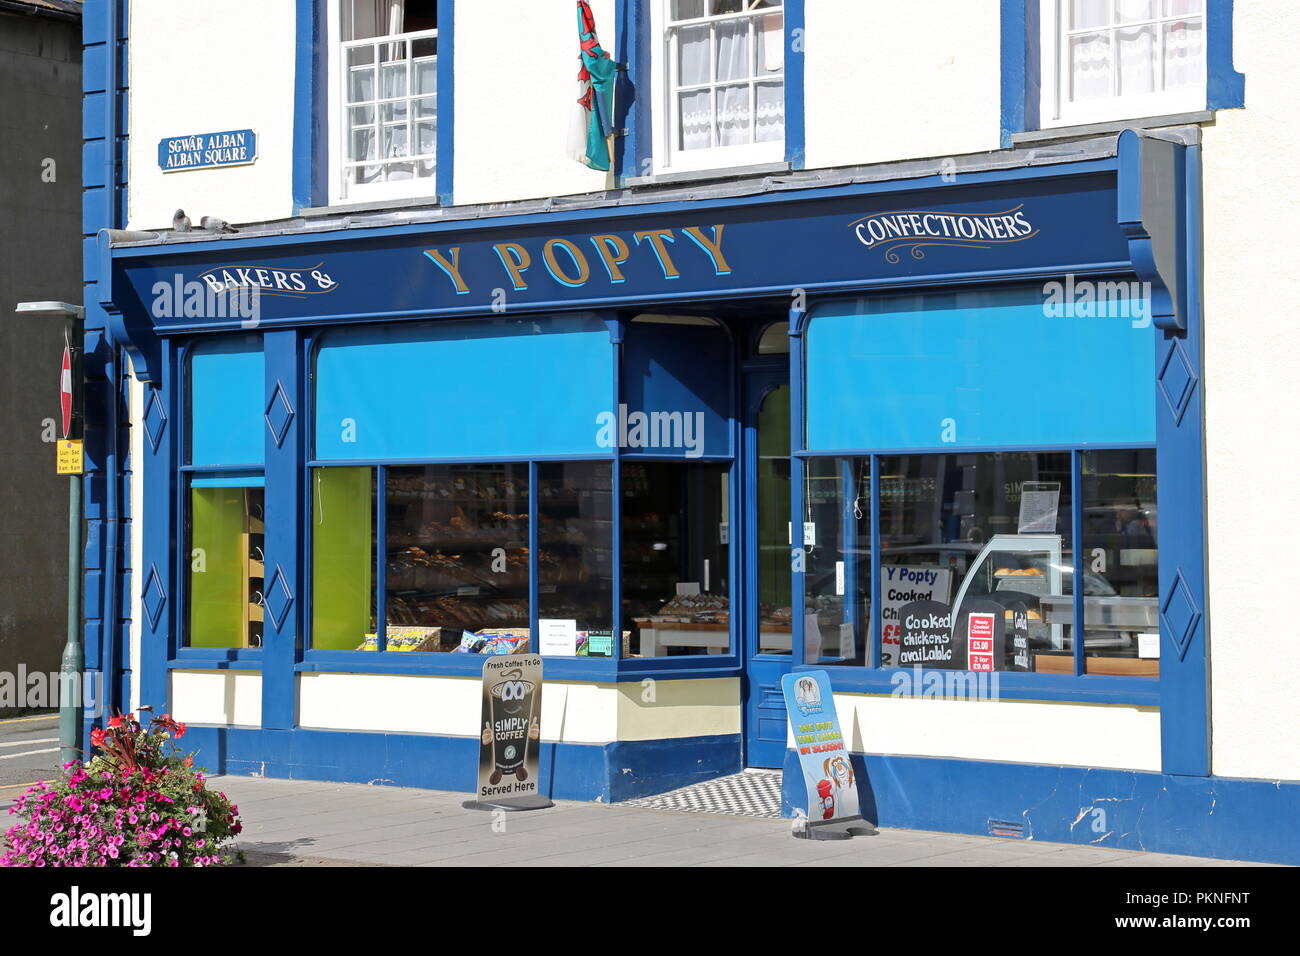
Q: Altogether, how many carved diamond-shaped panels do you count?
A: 6